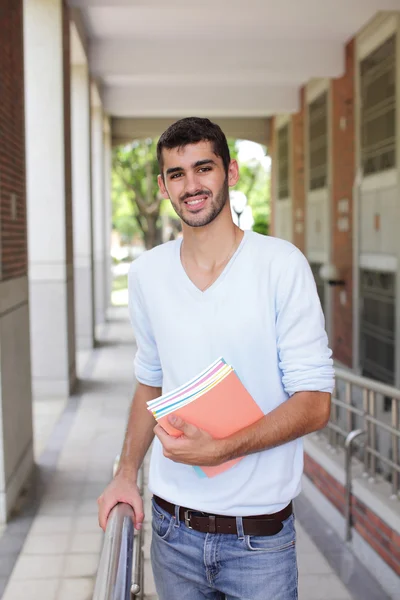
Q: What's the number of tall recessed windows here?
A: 3